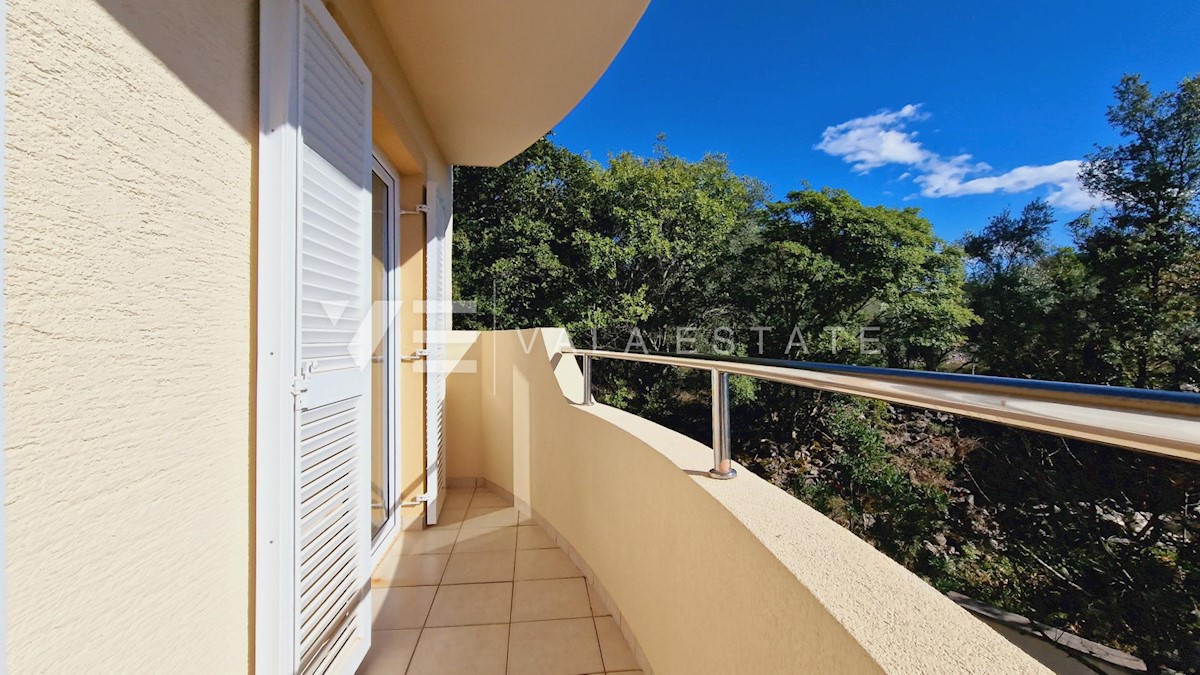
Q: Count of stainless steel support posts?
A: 2